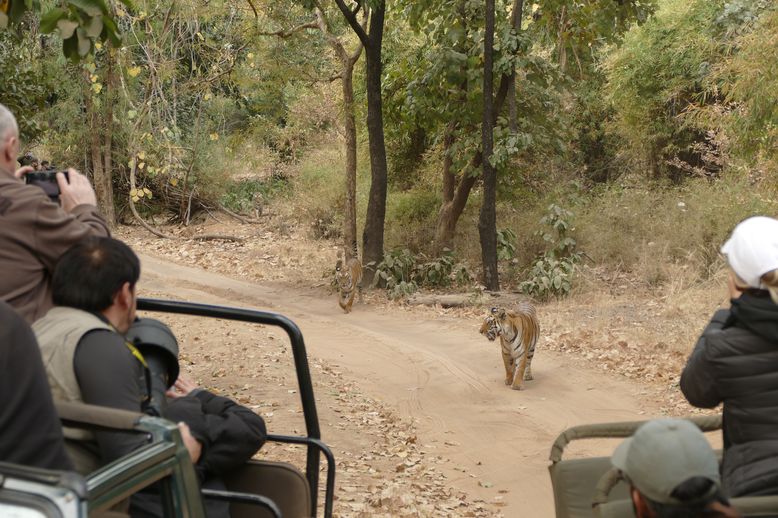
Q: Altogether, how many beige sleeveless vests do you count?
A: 1